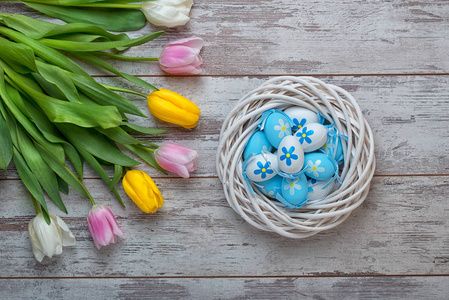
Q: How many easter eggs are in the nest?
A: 11